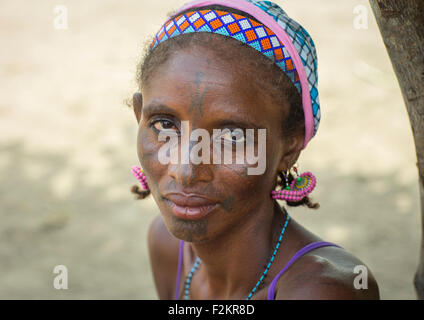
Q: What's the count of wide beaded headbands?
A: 1